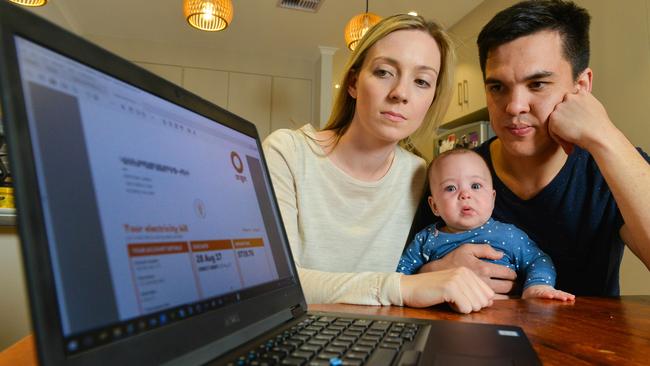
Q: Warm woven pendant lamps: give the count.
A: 3